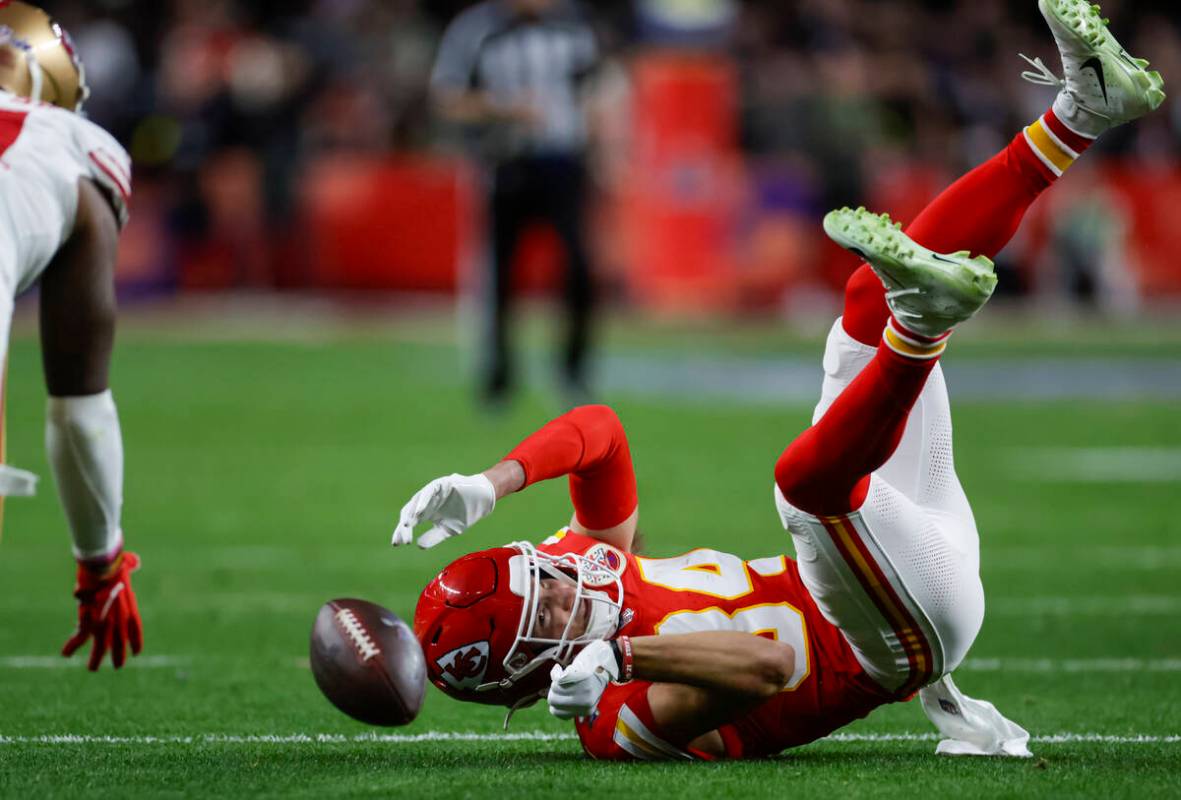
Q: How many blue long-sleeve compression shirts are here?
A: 0